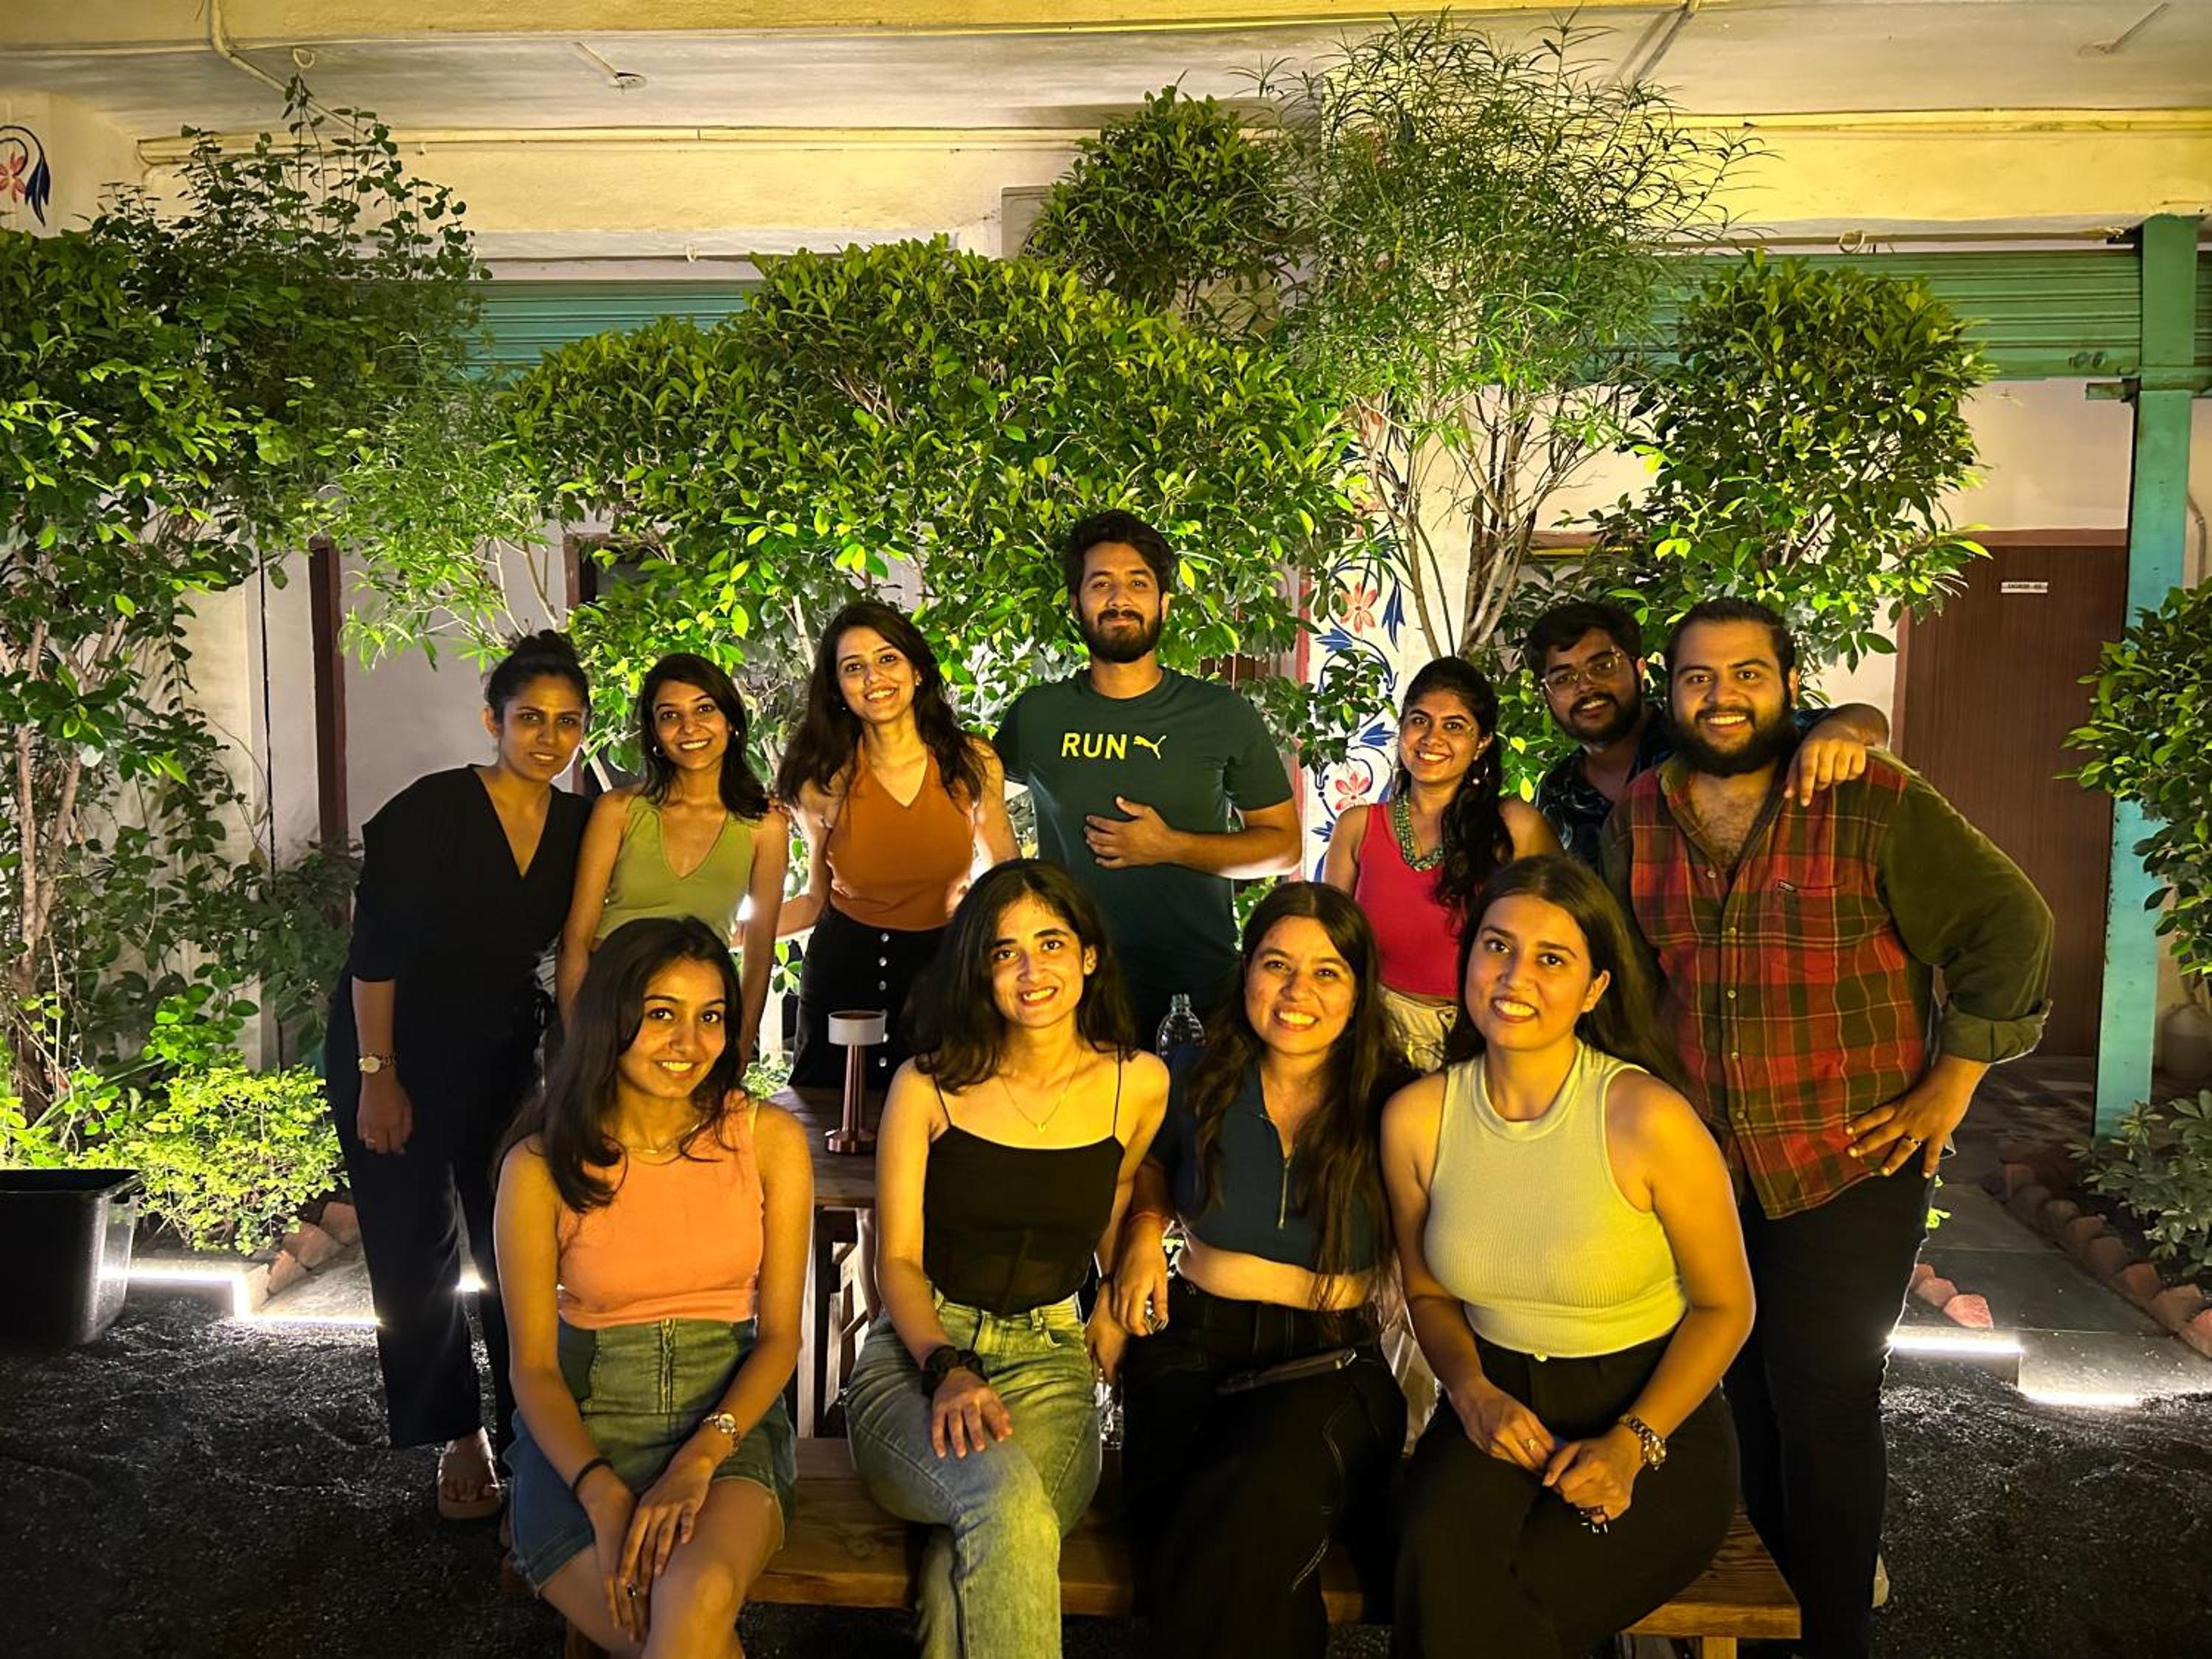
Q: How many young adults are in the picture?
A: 11